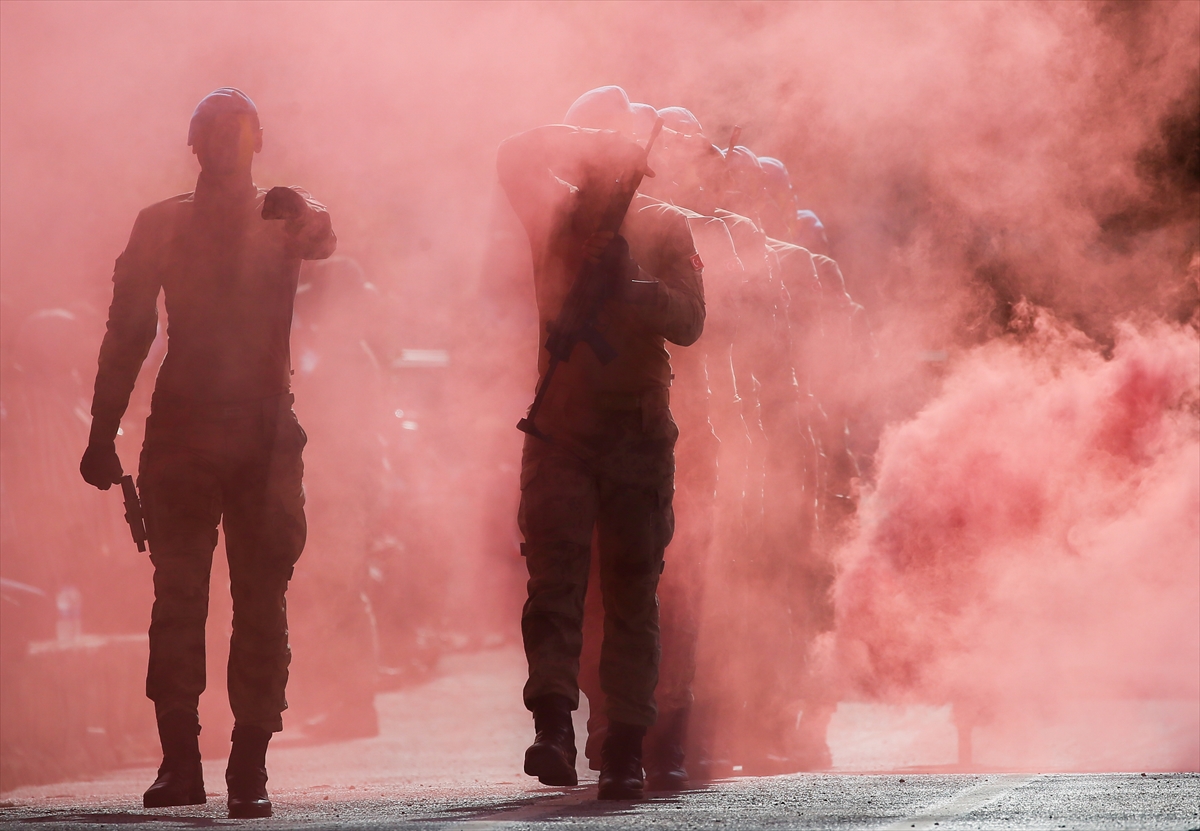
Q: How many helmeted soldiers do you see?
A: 7